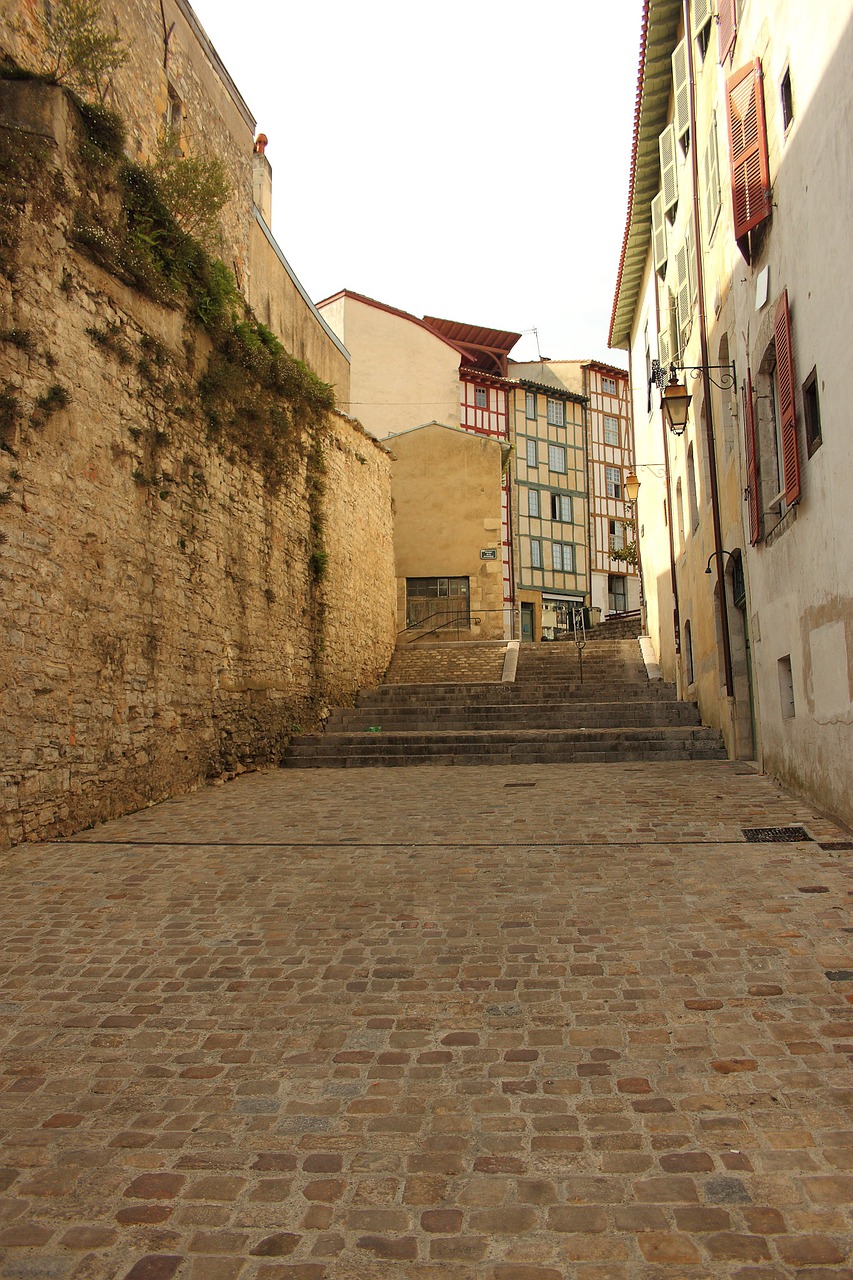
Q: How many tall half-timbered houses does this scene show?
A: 3